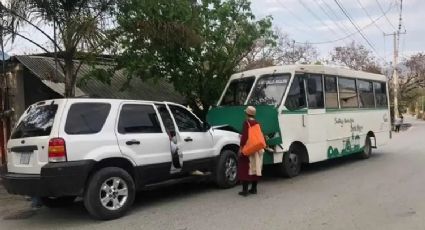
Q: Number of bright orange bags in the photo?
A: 1